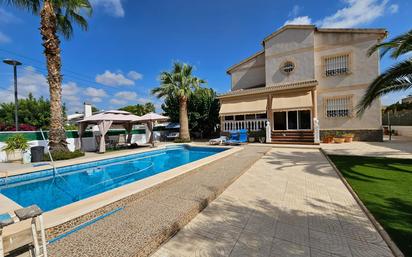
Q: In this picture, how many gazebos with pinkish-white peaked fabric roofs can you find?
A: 2